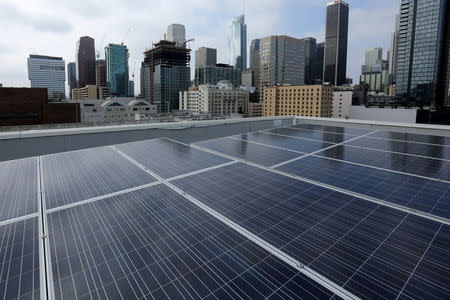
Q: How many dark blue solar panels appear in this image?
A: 14